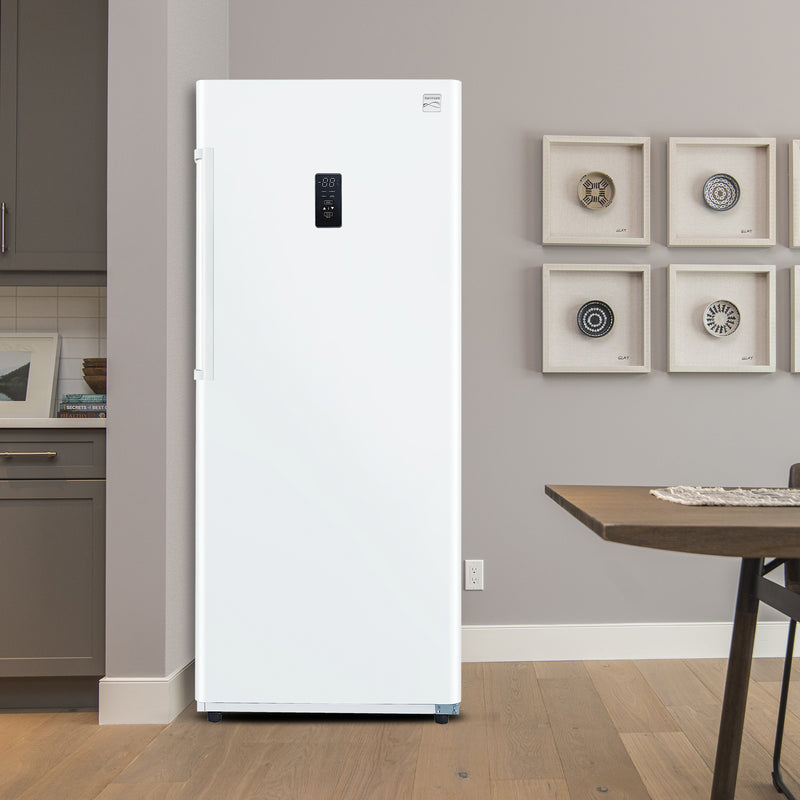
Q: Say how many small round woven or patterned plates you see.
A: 4